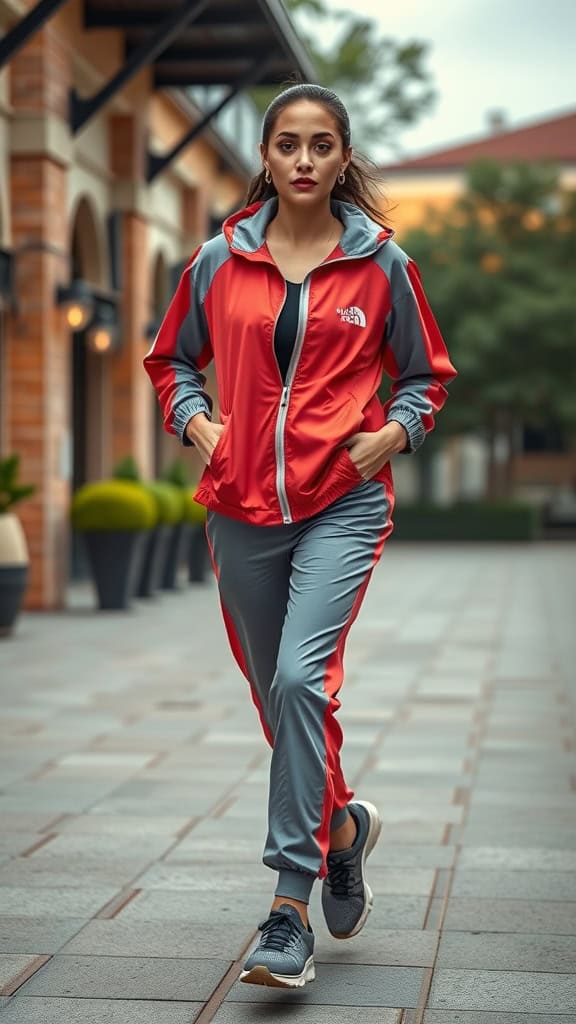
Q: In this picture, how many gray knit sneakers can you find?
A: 2